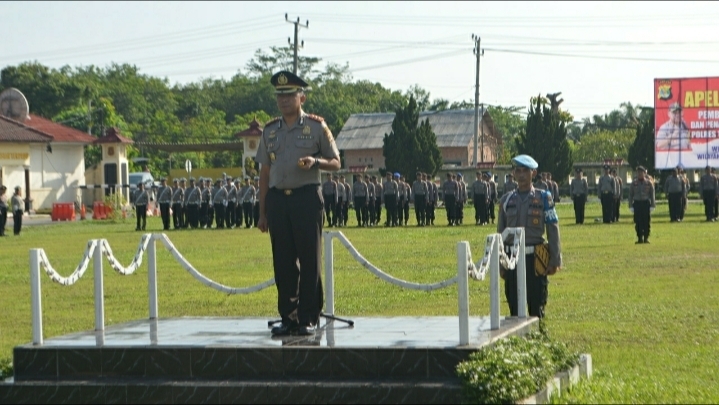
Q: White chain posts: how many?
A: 7